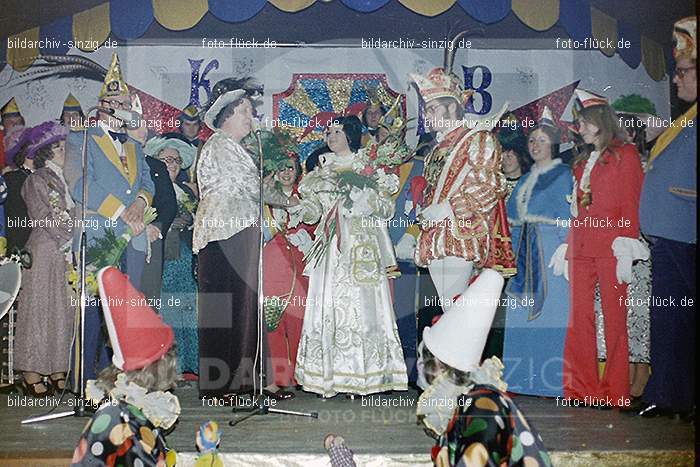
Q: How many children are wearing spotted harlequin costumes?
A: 2